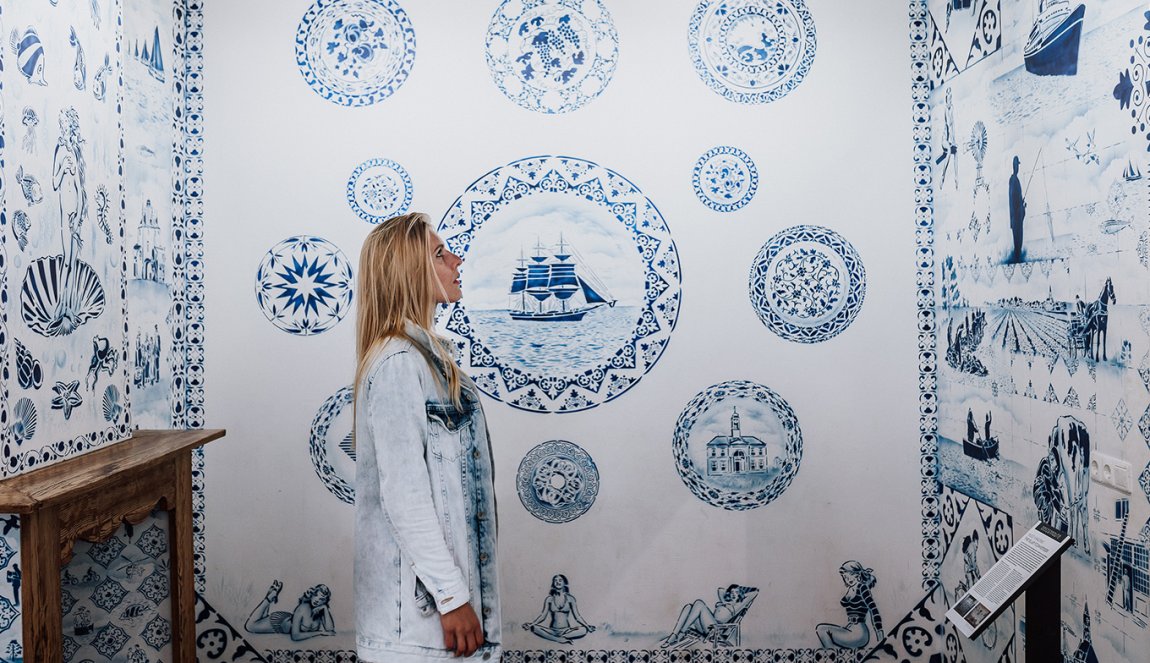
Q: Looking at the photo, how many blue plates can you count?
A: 11